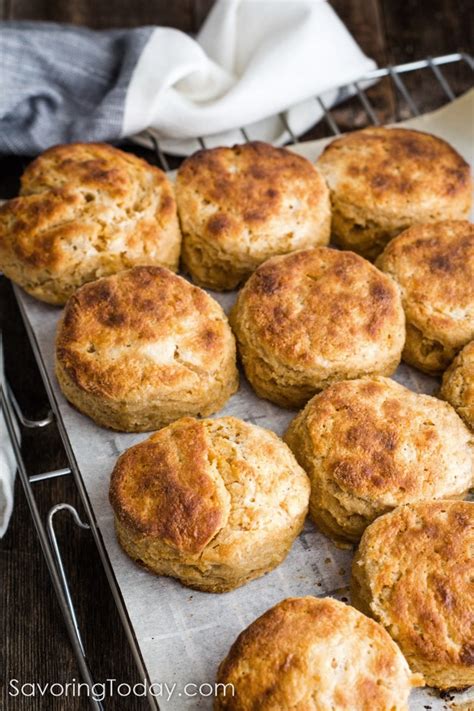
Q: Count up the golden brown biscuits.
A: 11